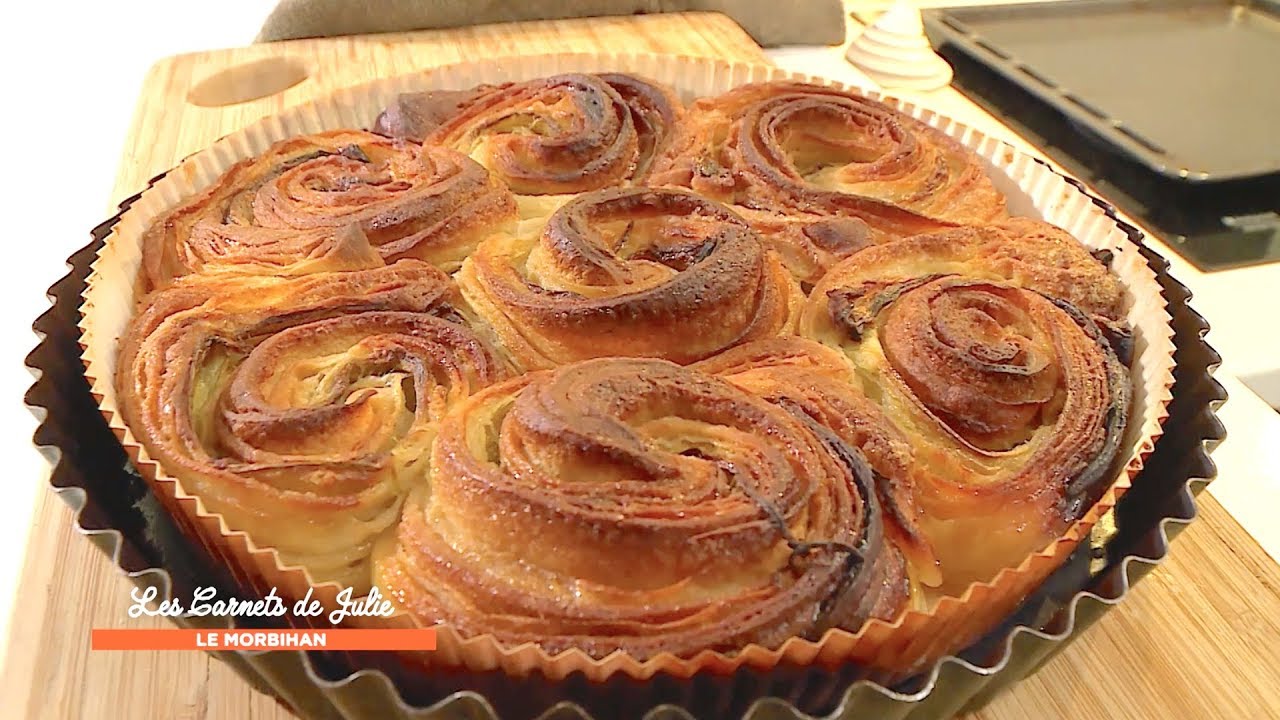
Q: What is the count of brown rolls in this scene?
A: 7